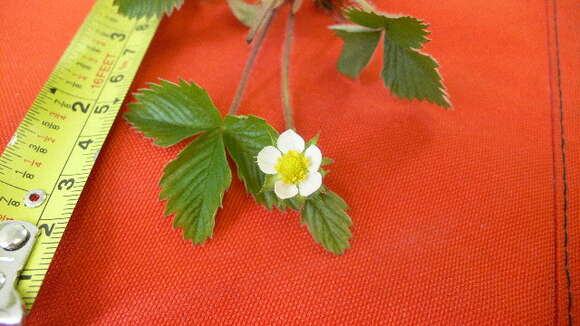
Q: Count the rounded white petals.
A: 5